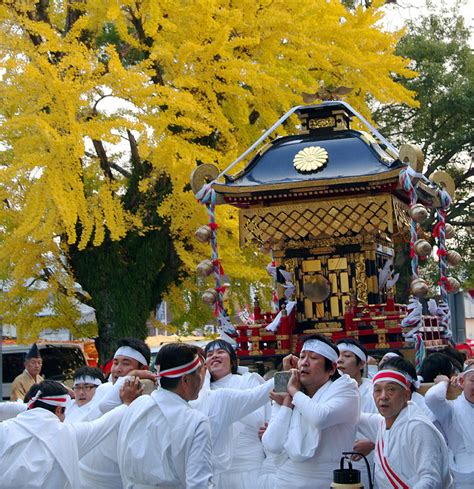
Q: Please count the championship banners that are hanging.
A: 0